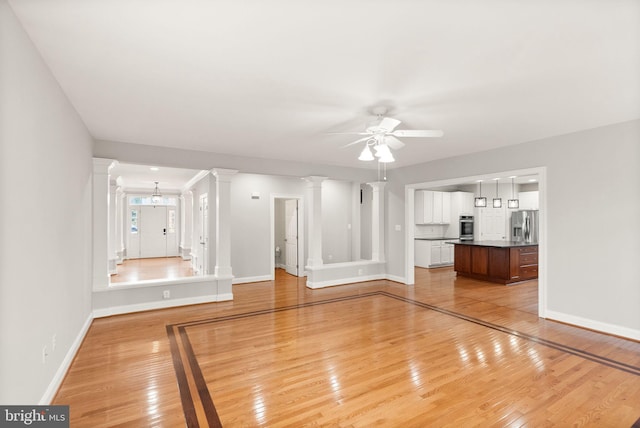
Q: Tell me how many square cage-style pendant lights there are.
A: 3